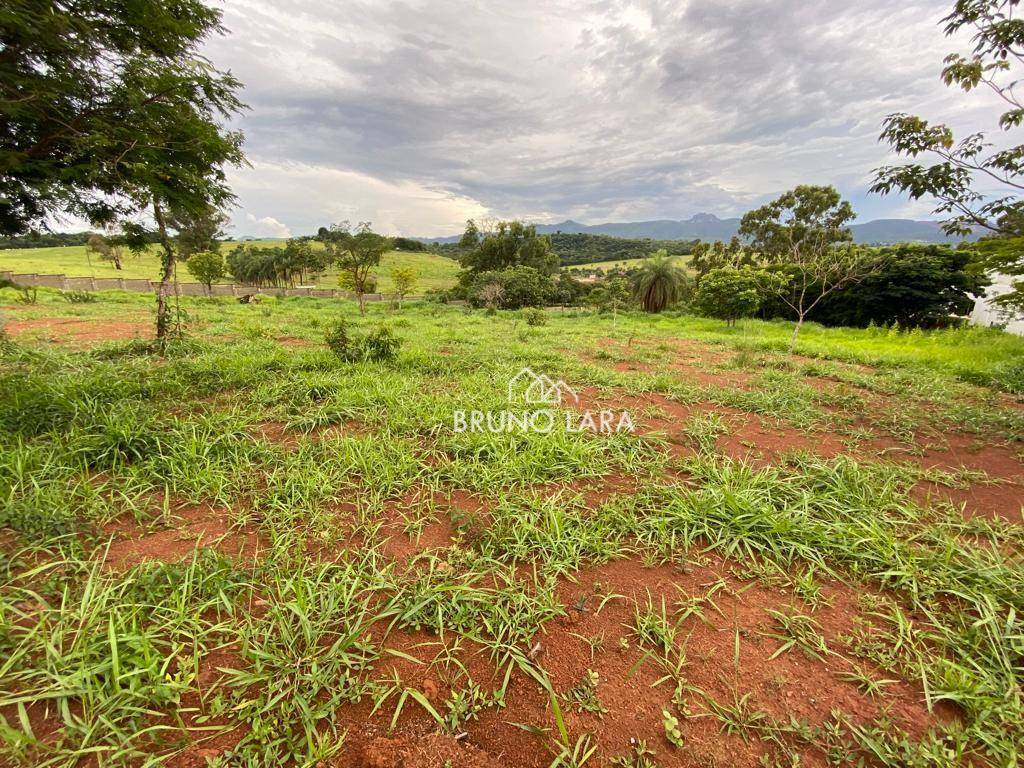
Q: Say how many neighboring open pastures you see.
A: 2